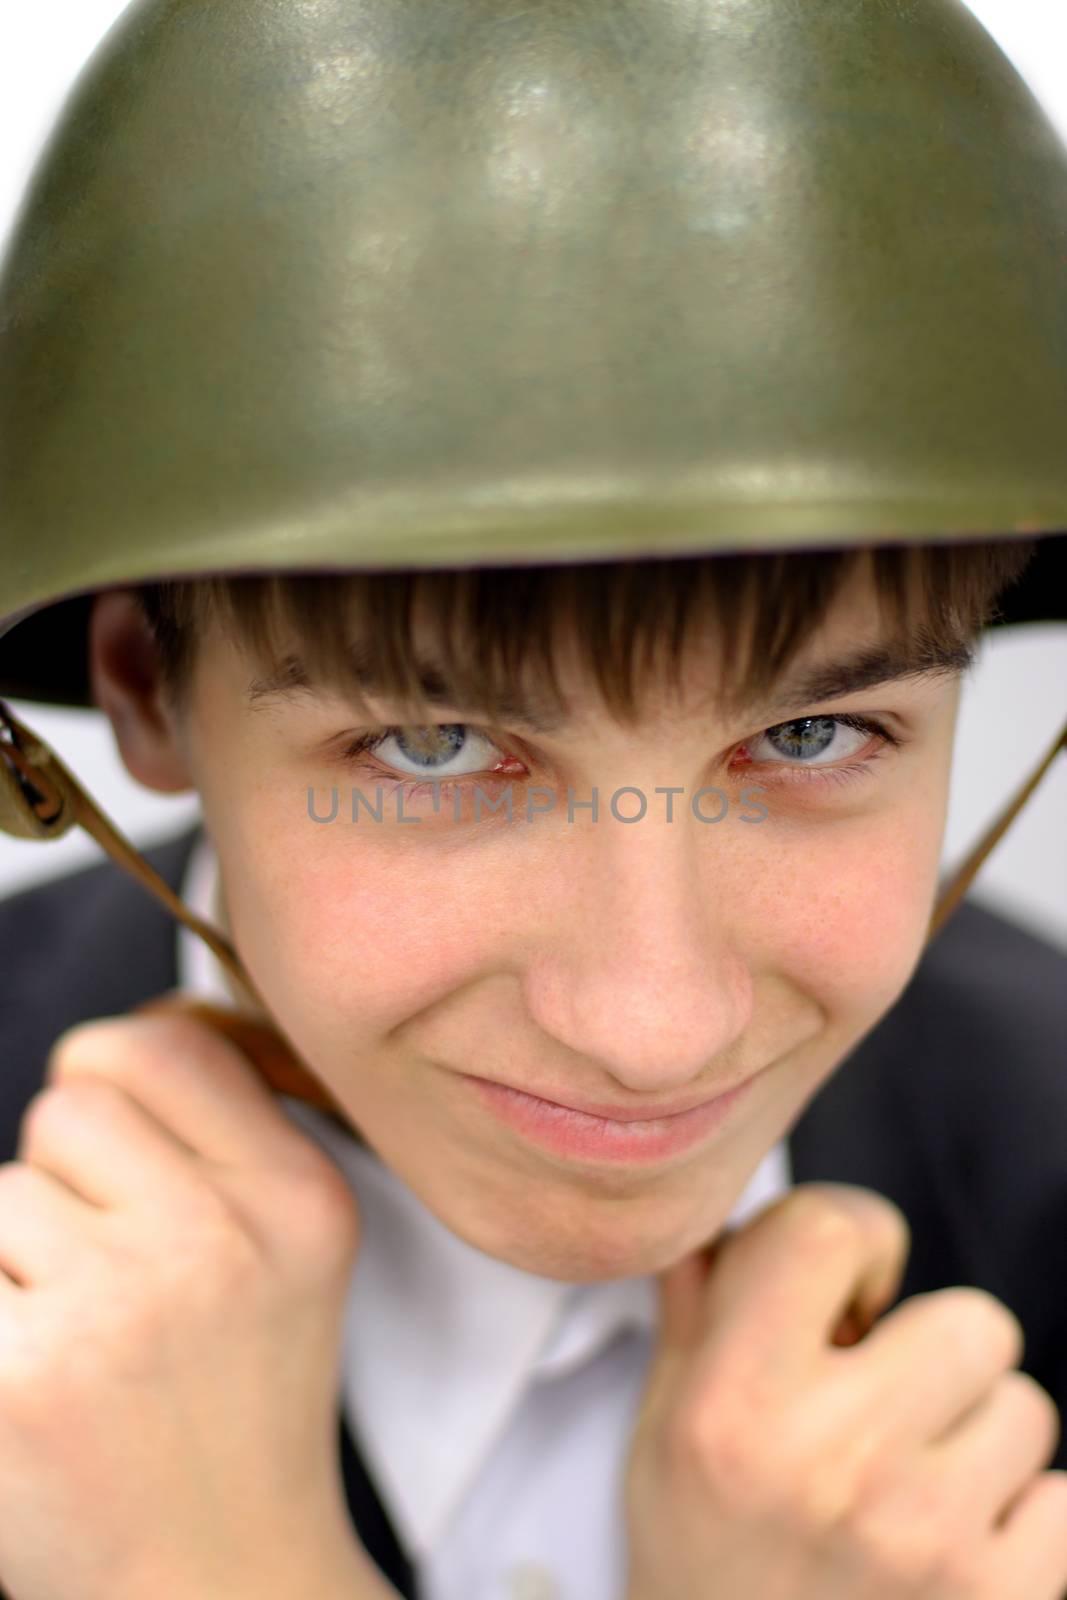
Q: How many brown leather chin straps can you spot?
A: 2